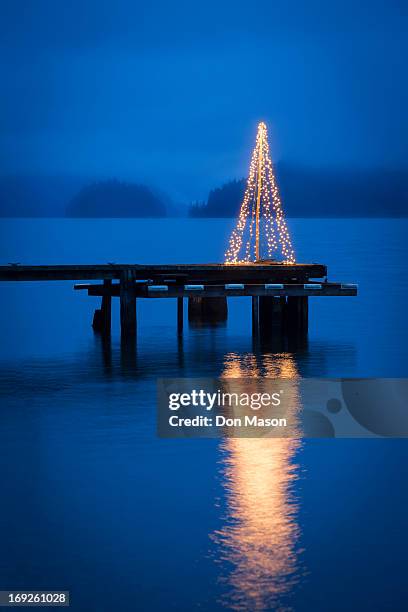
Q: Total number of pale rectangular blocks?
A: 6